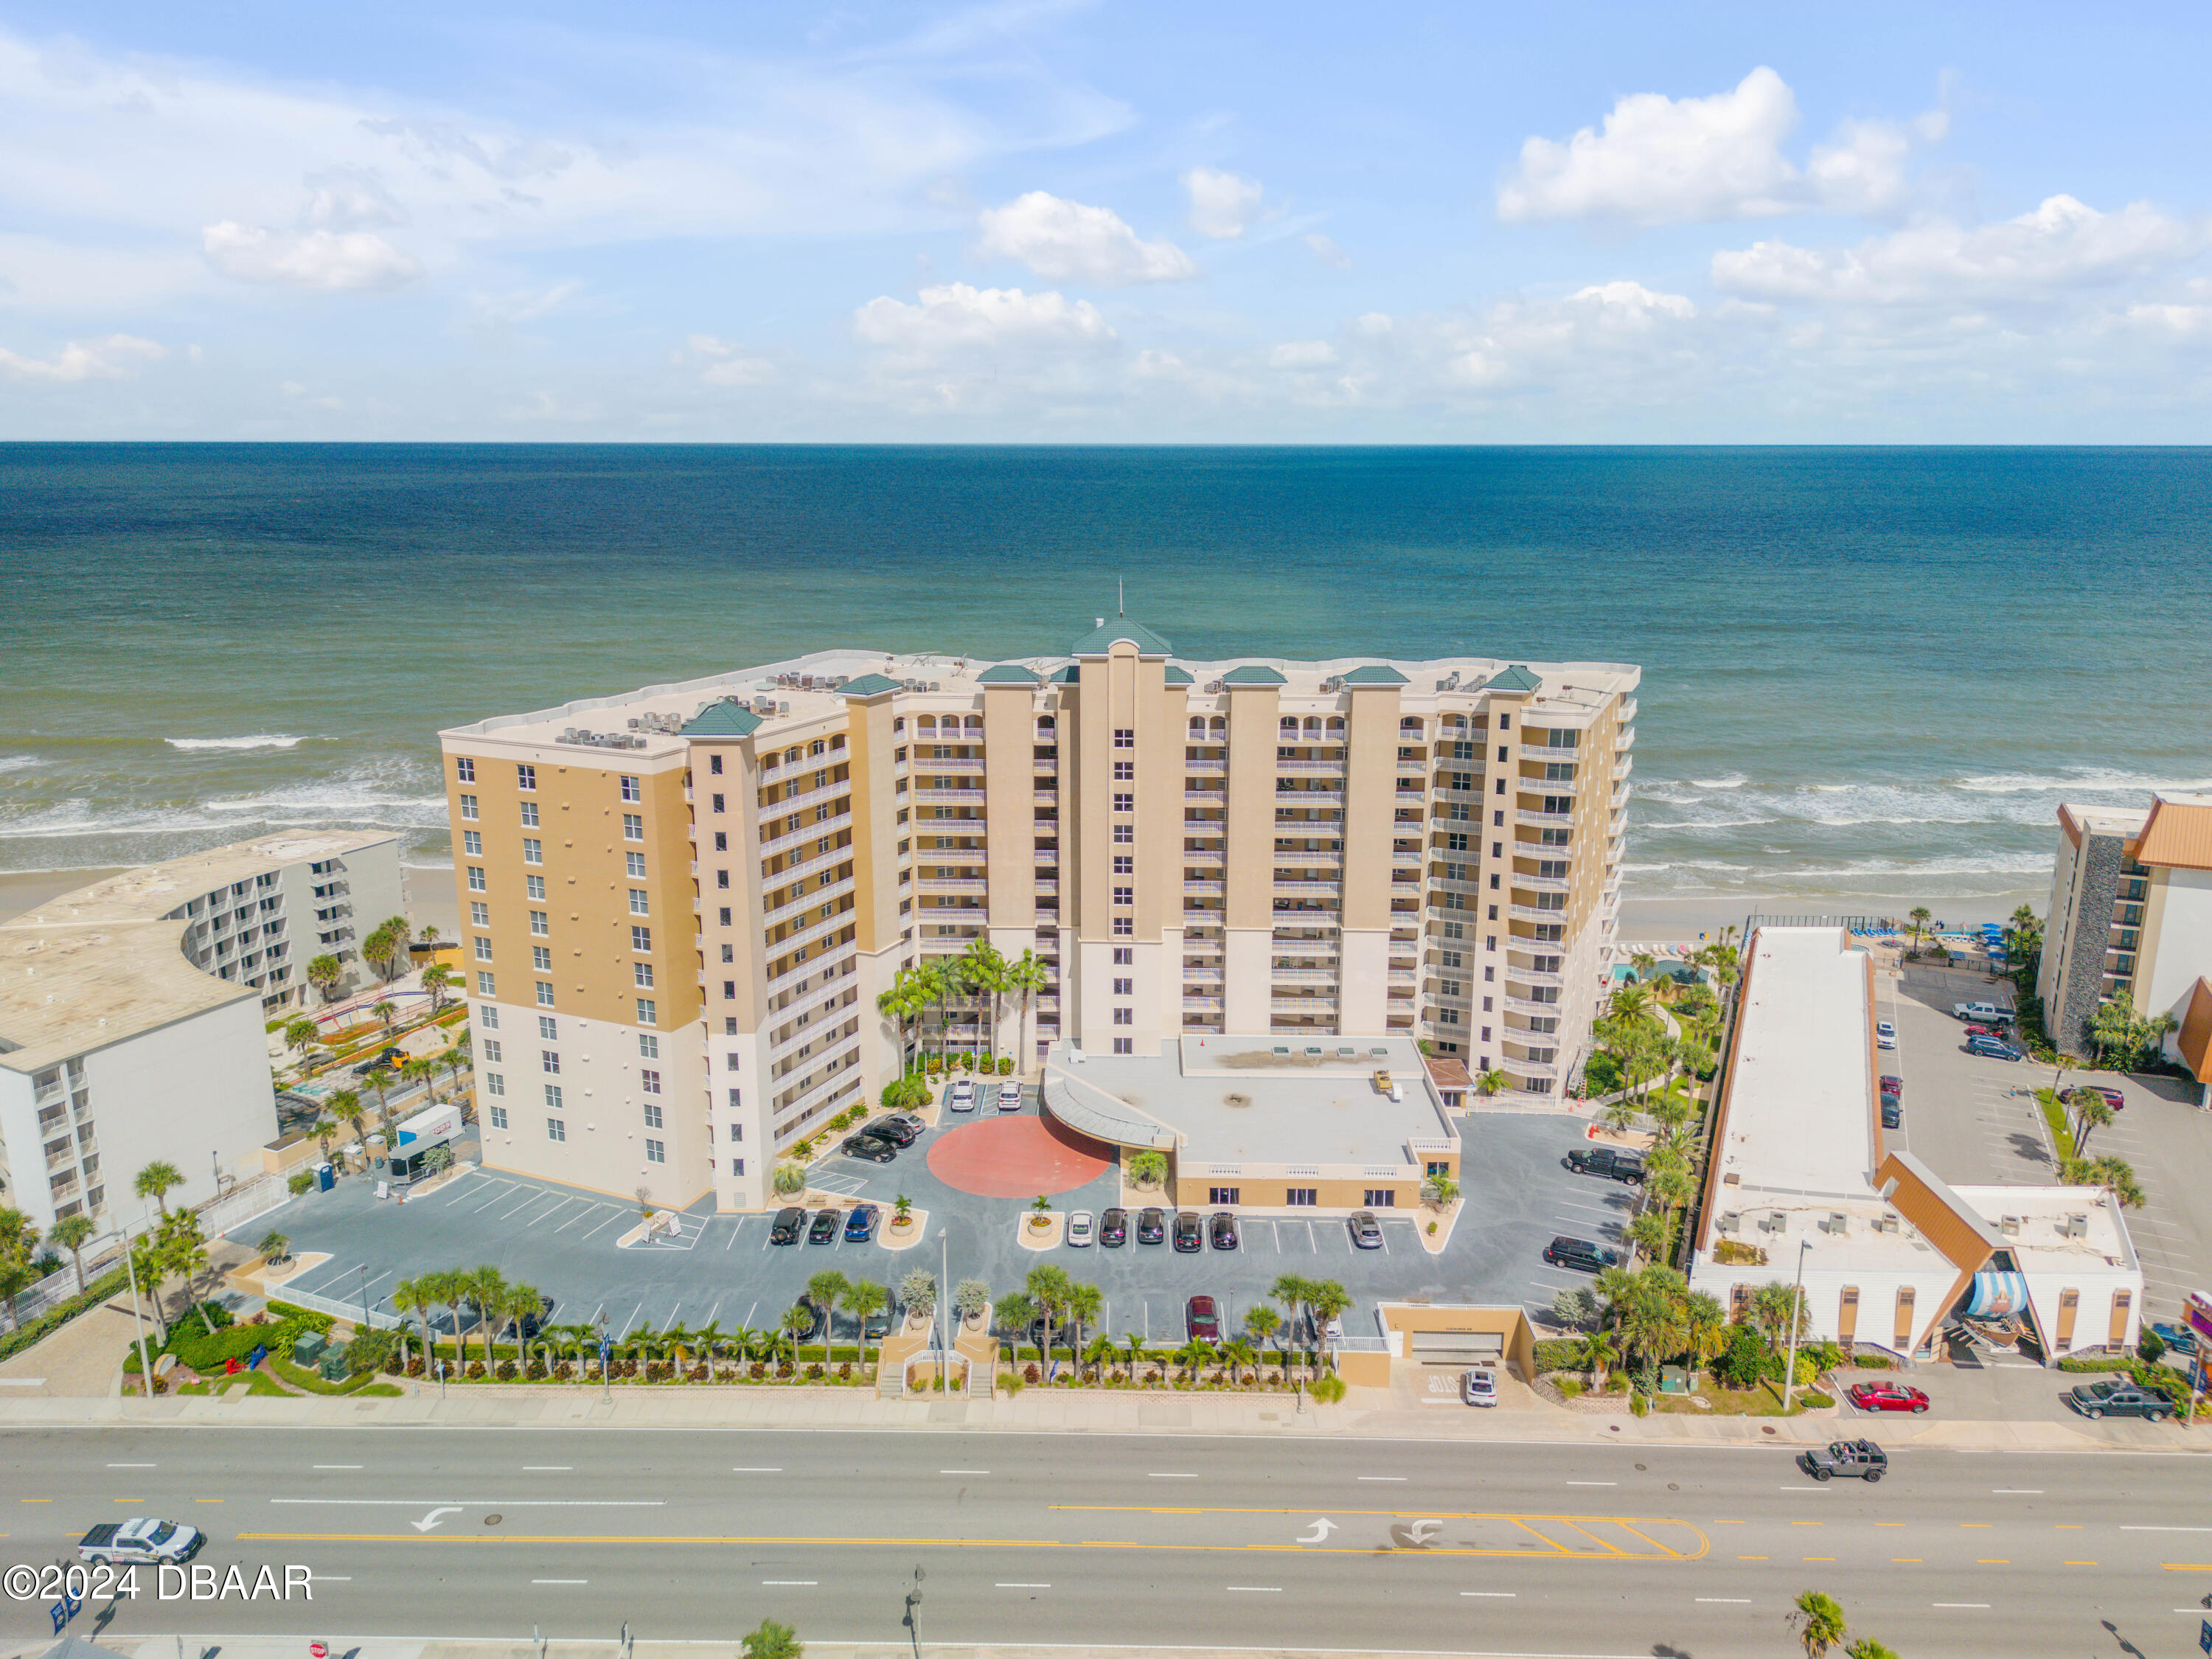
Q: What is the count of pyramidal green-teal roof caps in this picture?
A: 9